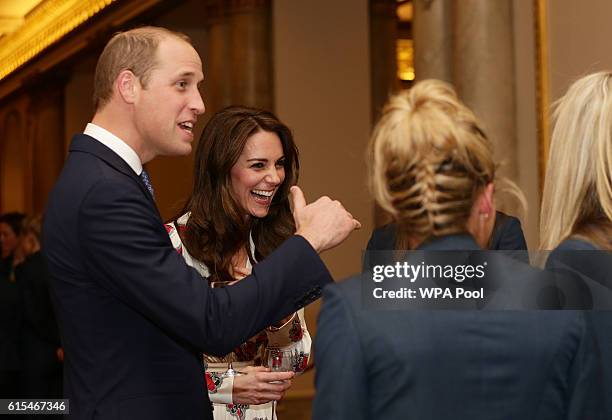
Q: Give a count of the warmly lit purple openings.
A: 0